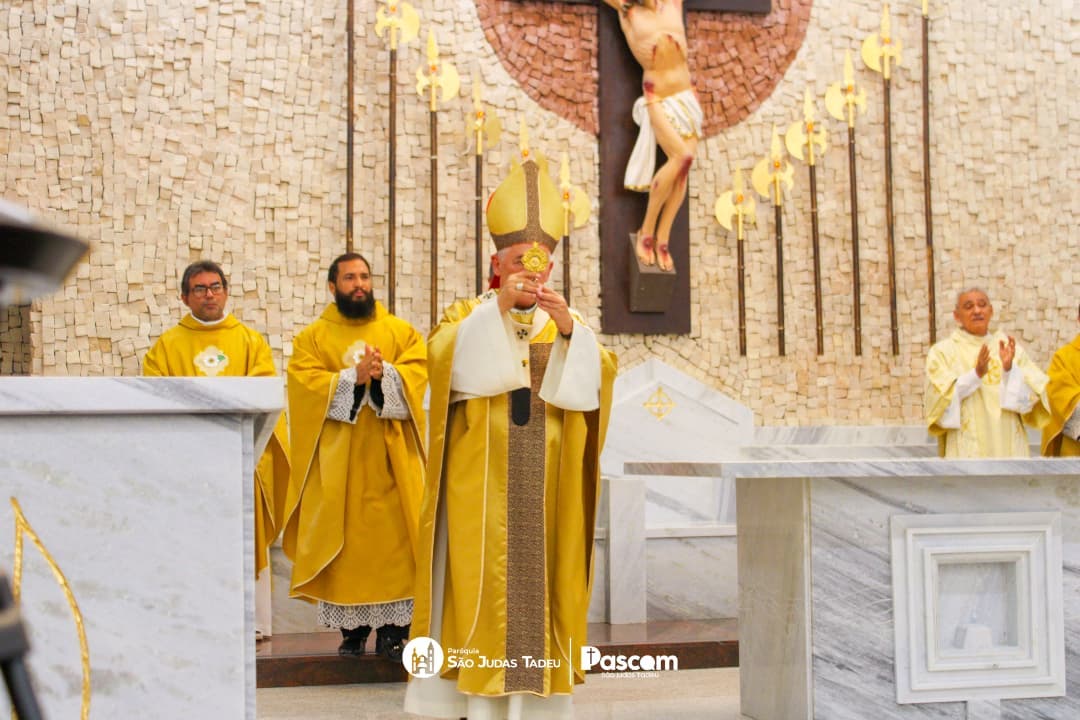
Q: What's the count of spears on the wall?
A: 12